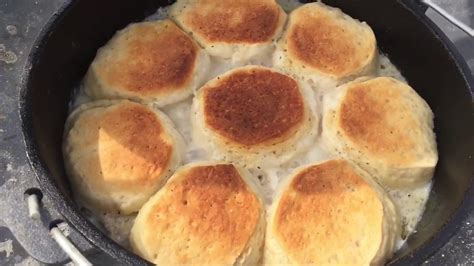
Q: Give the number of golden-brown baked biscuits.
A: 8